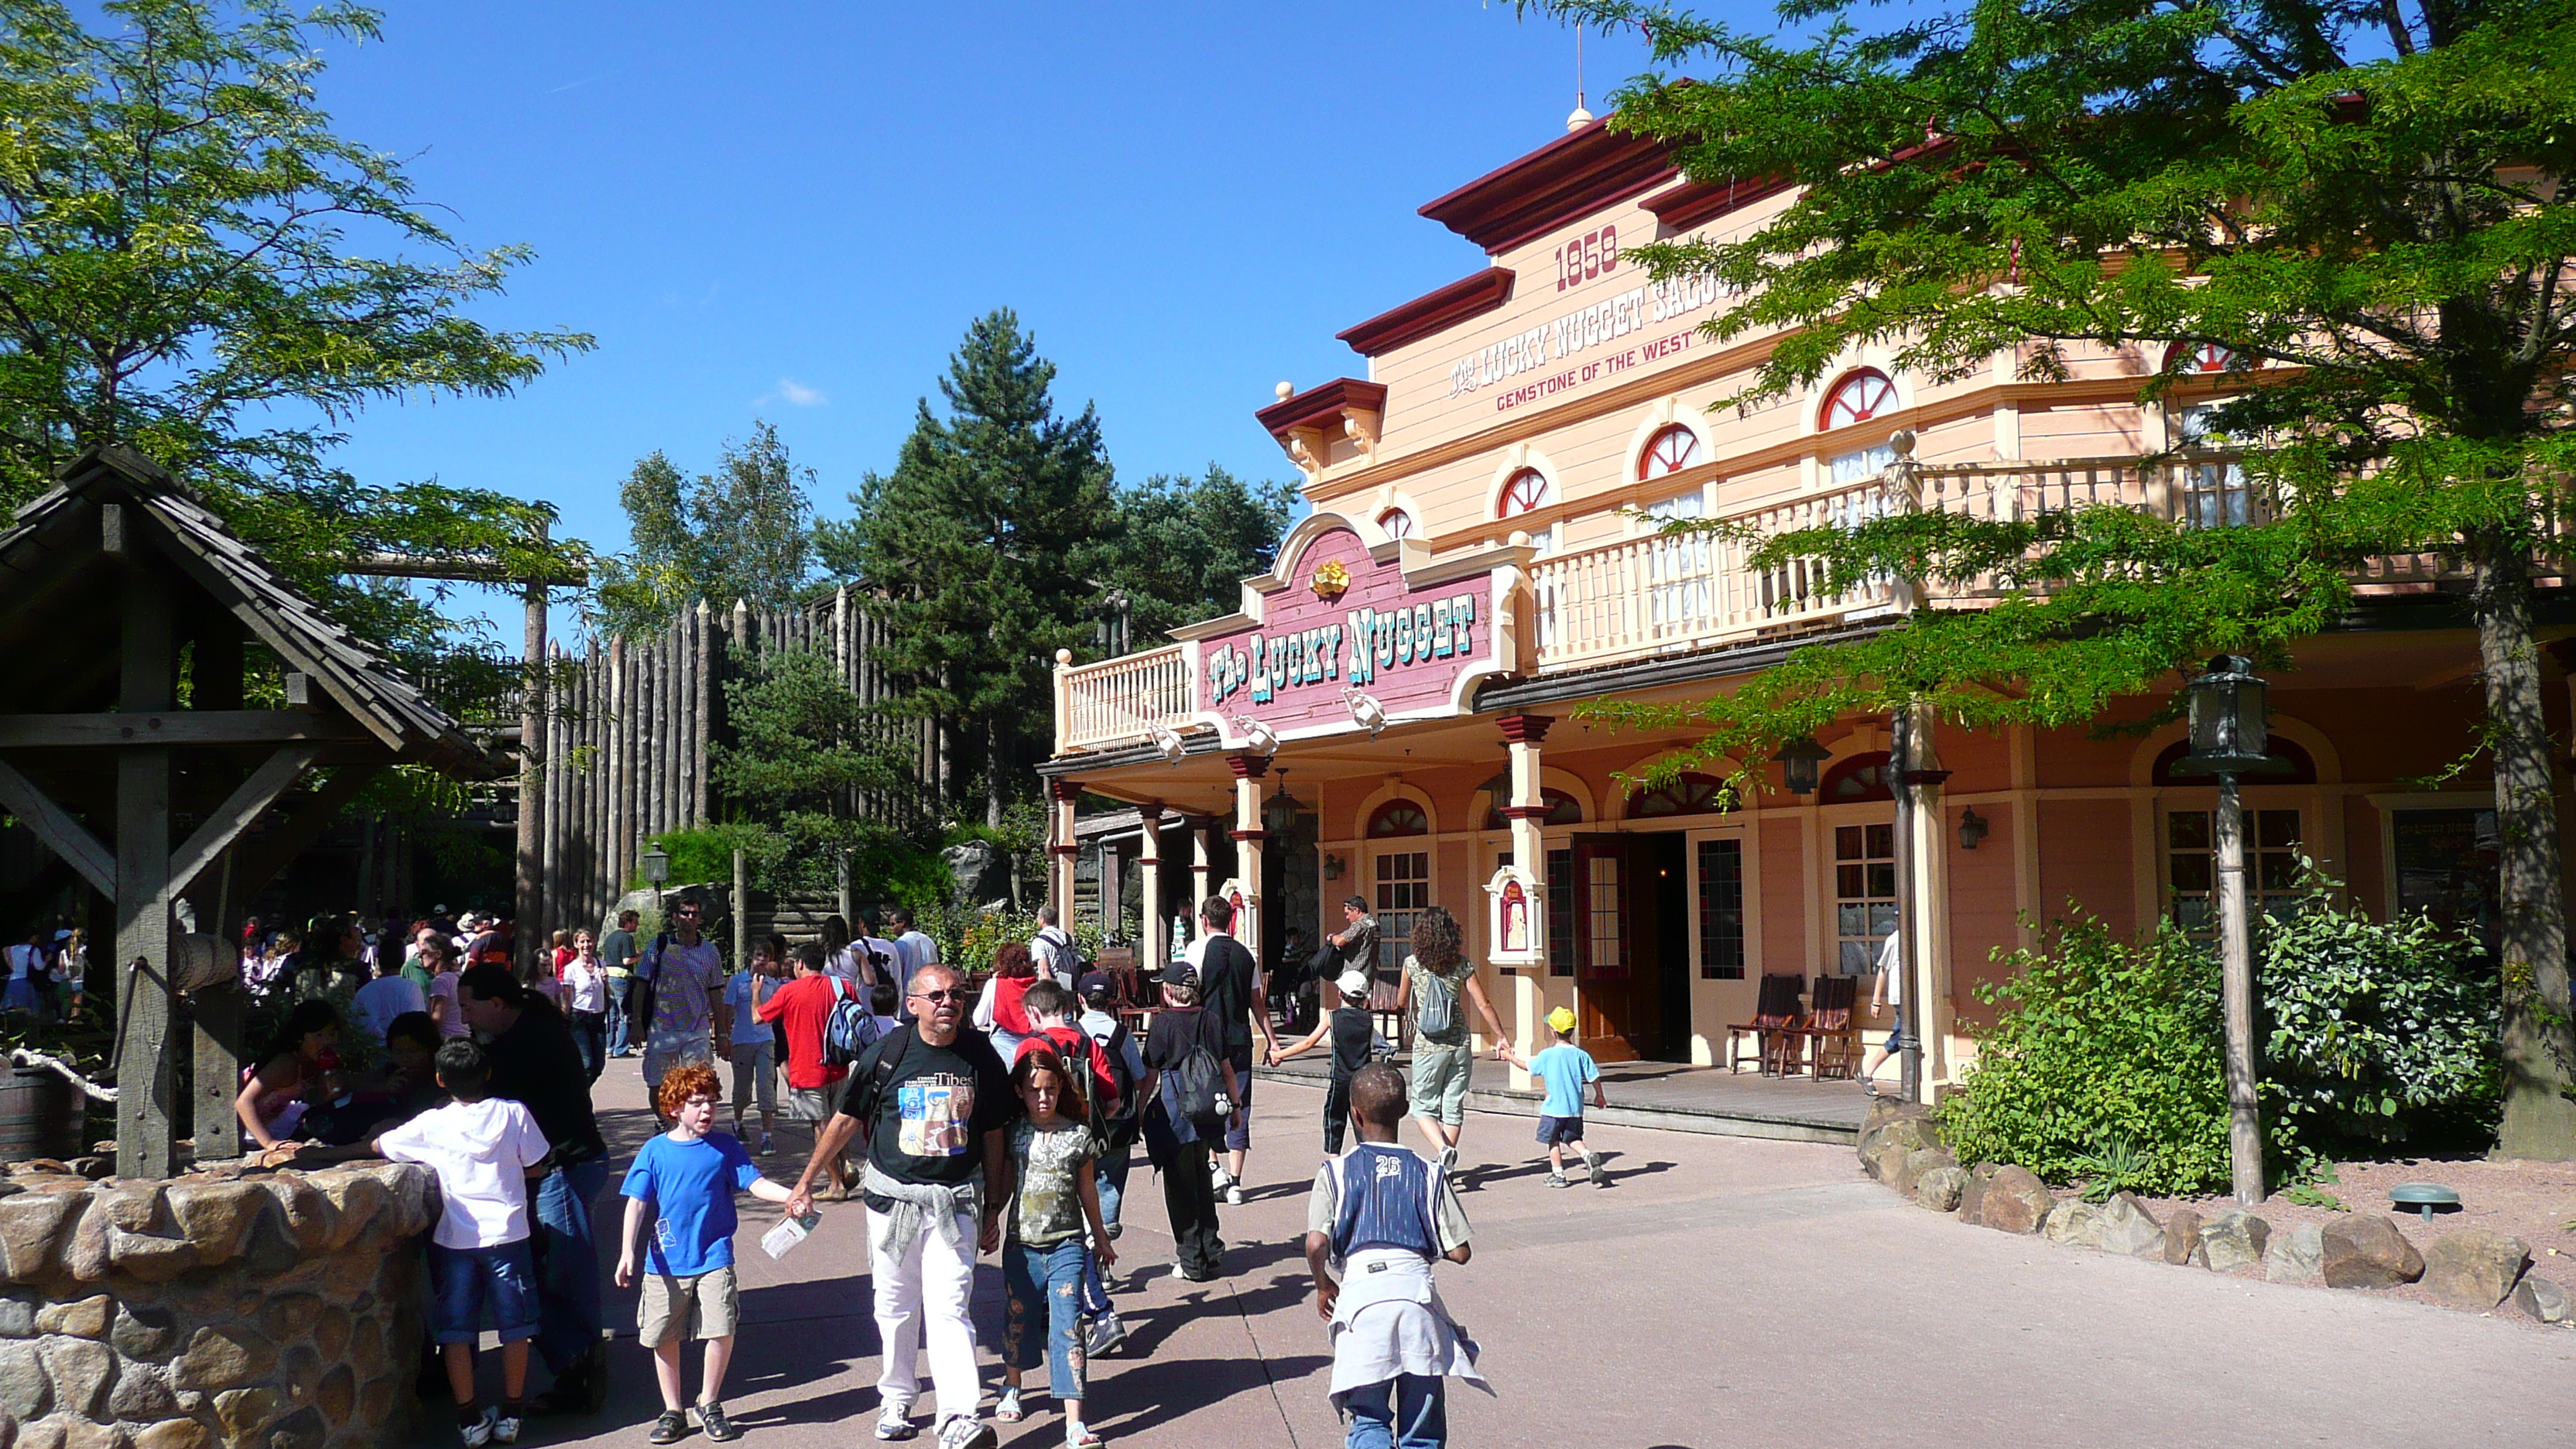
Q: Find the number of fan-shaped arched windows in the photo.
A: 10